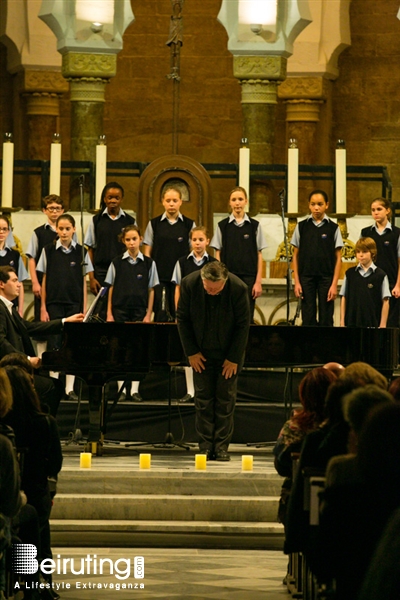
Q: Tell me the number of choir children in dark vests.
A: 11